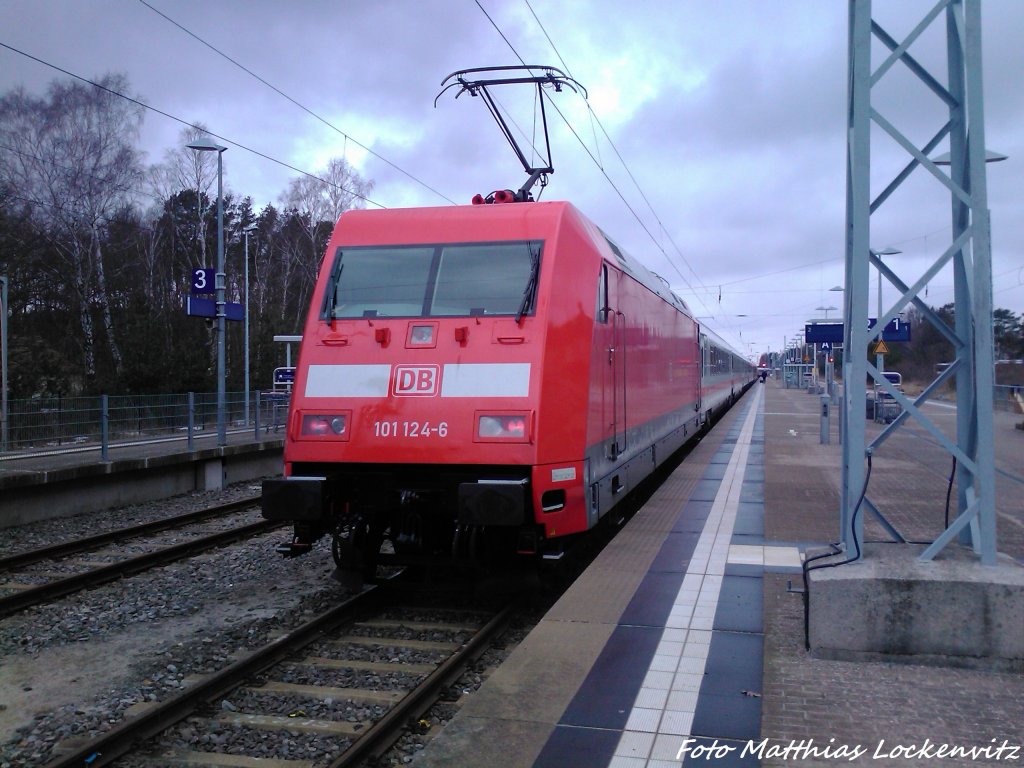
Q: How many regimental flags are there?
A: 0